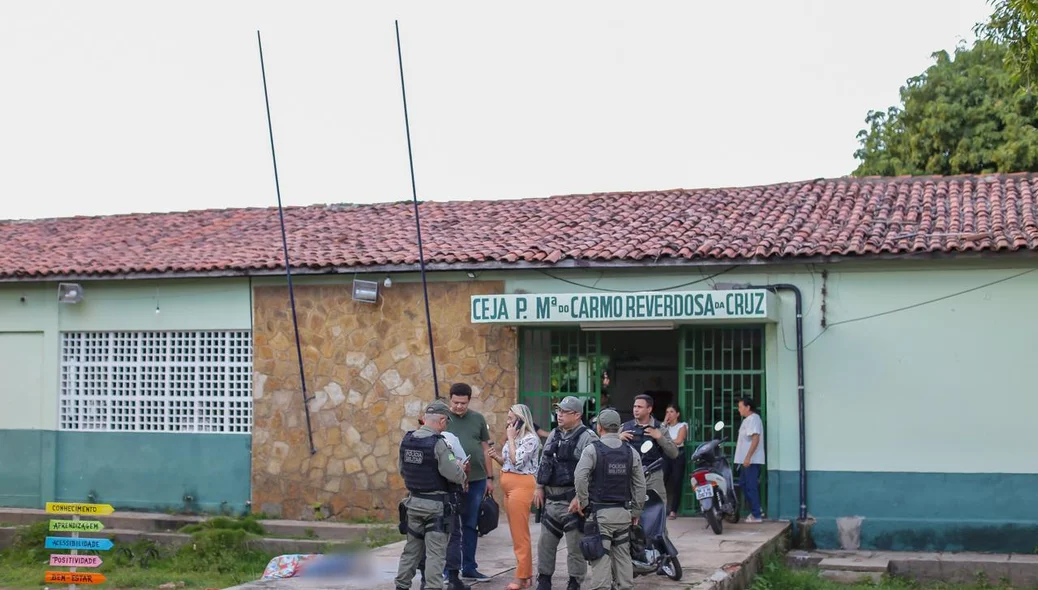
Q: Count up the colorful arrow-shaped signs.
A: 5